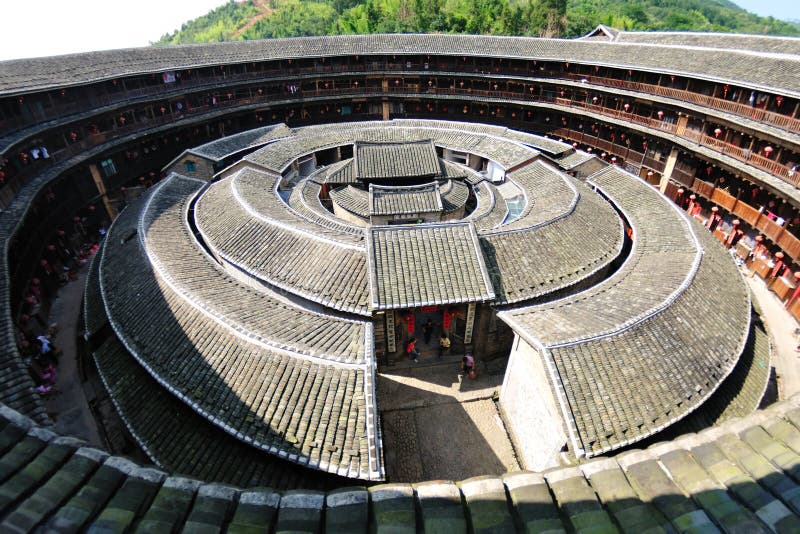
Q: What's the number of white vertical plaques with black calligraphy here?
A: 2